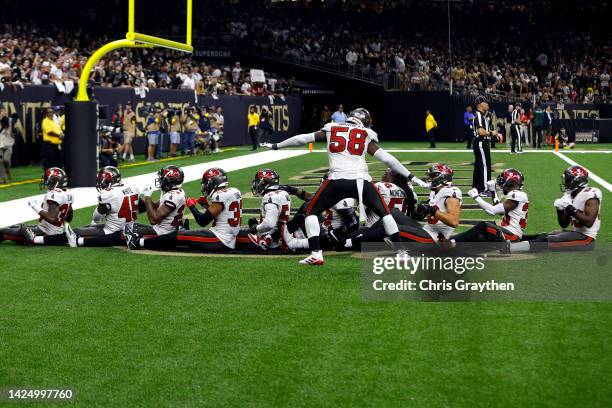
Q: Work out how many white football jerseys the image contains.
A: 11